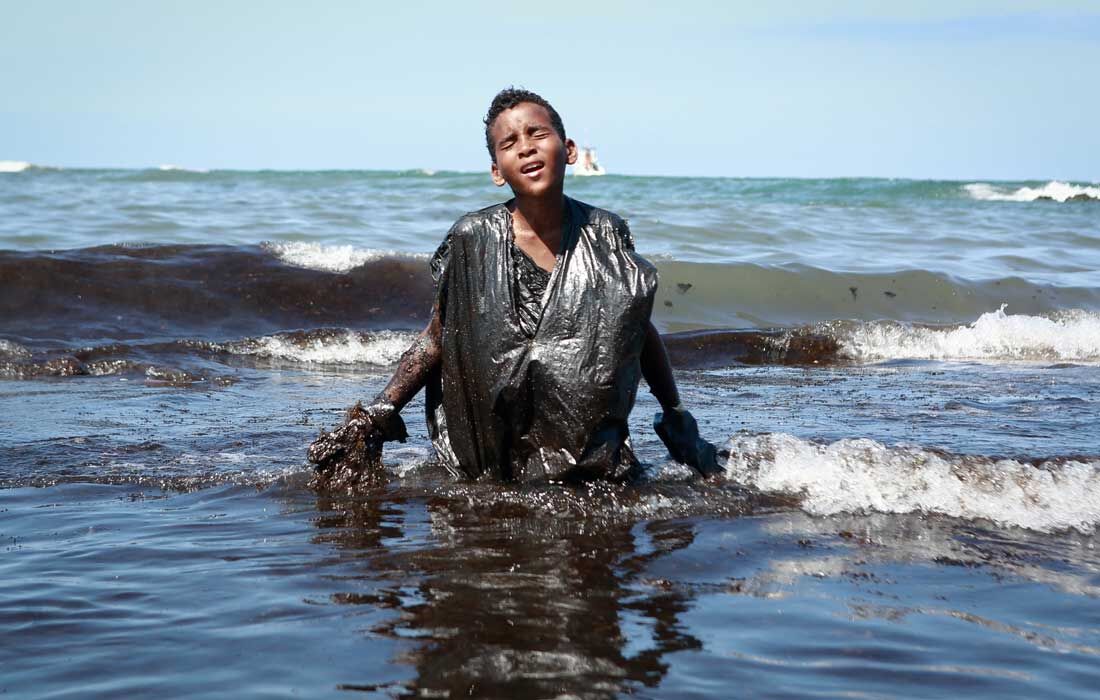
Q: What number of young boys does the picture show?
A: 1